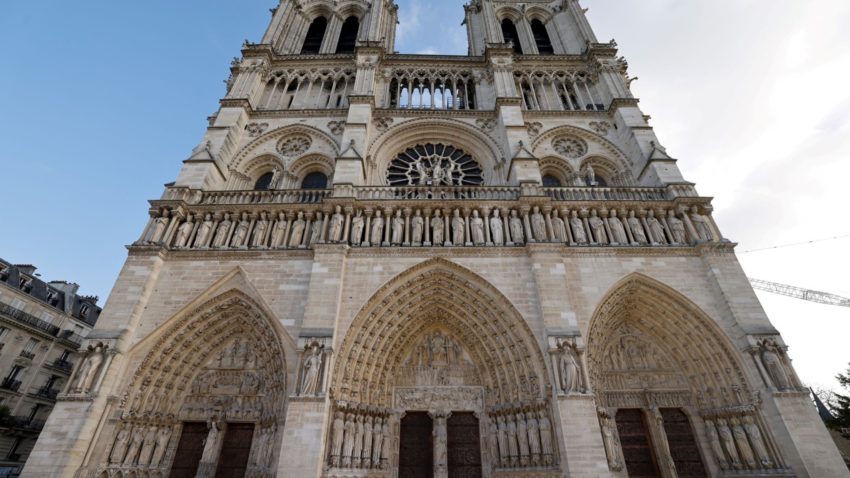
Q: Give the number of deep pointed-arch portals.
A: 3